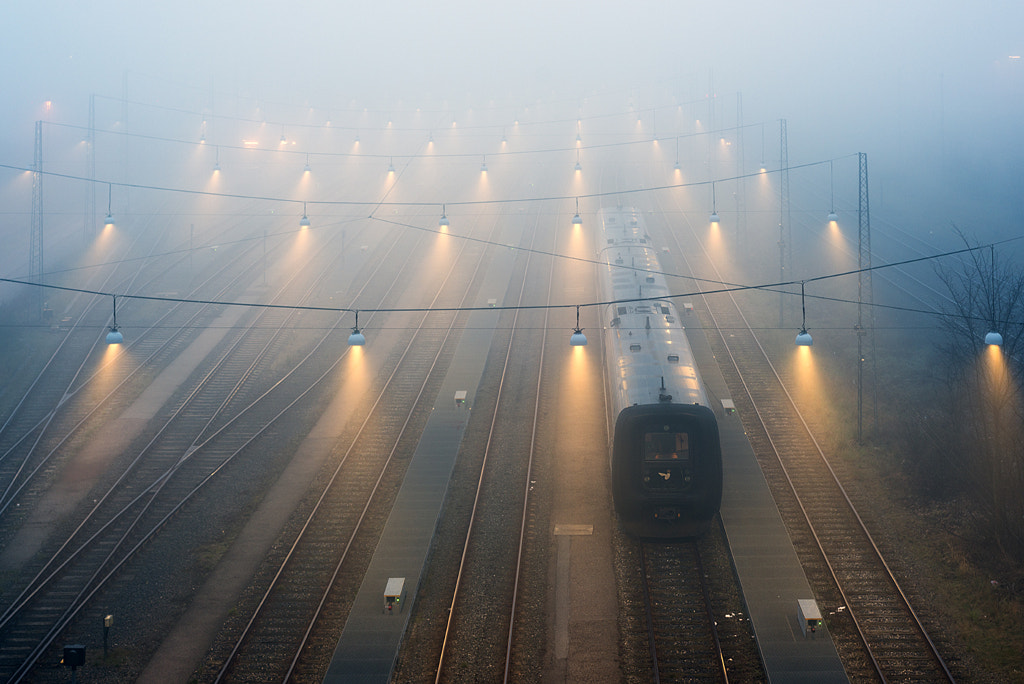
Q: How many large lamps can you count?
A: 5